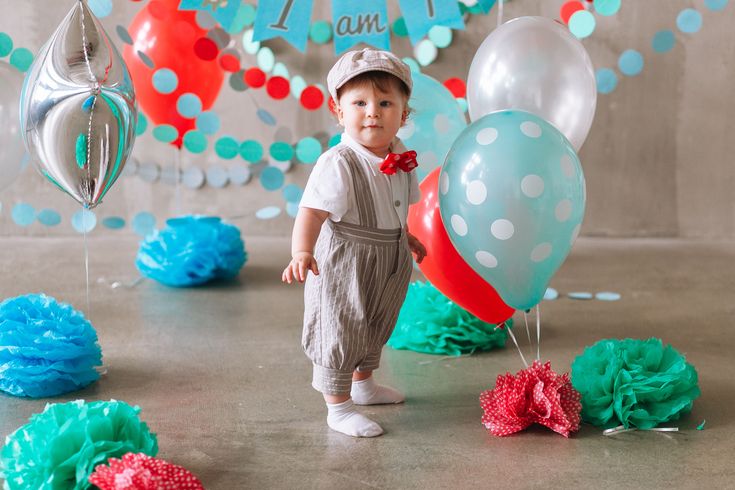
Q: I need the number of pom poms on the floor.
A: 7